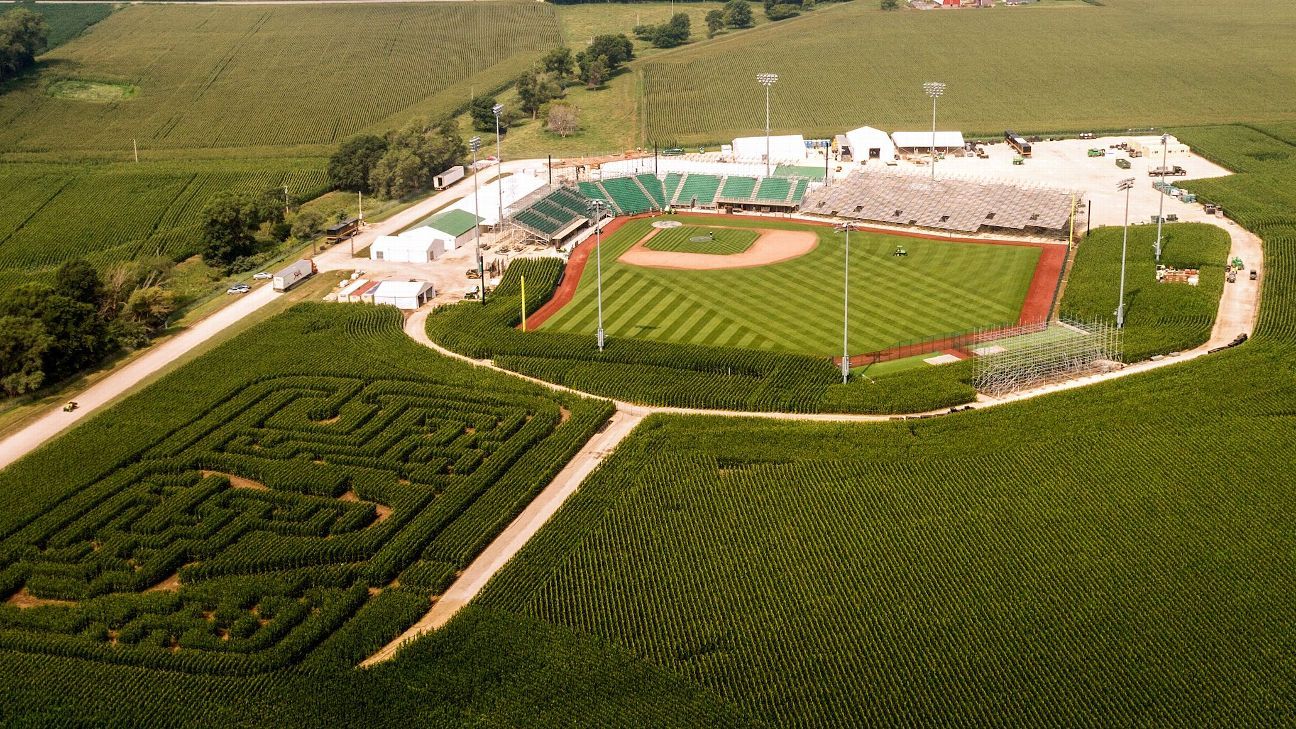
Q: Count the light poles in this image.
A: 8